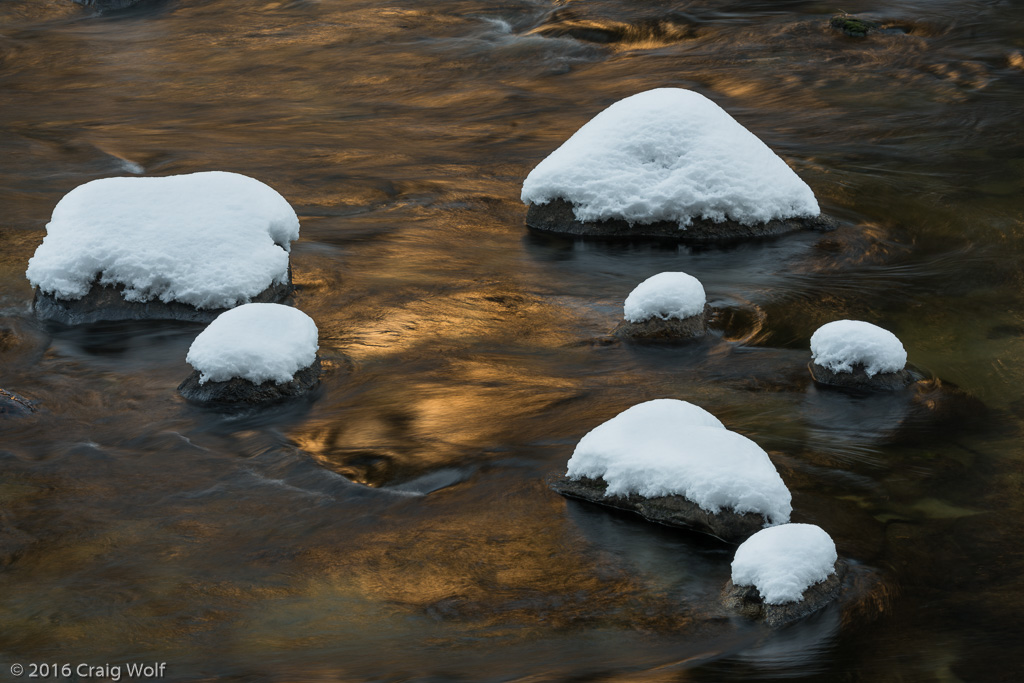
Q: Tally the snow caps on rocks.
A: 7